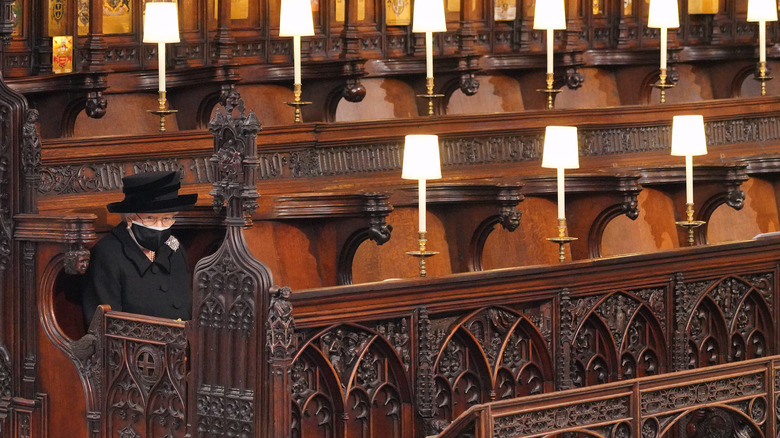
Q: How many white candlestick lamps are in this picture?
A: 9